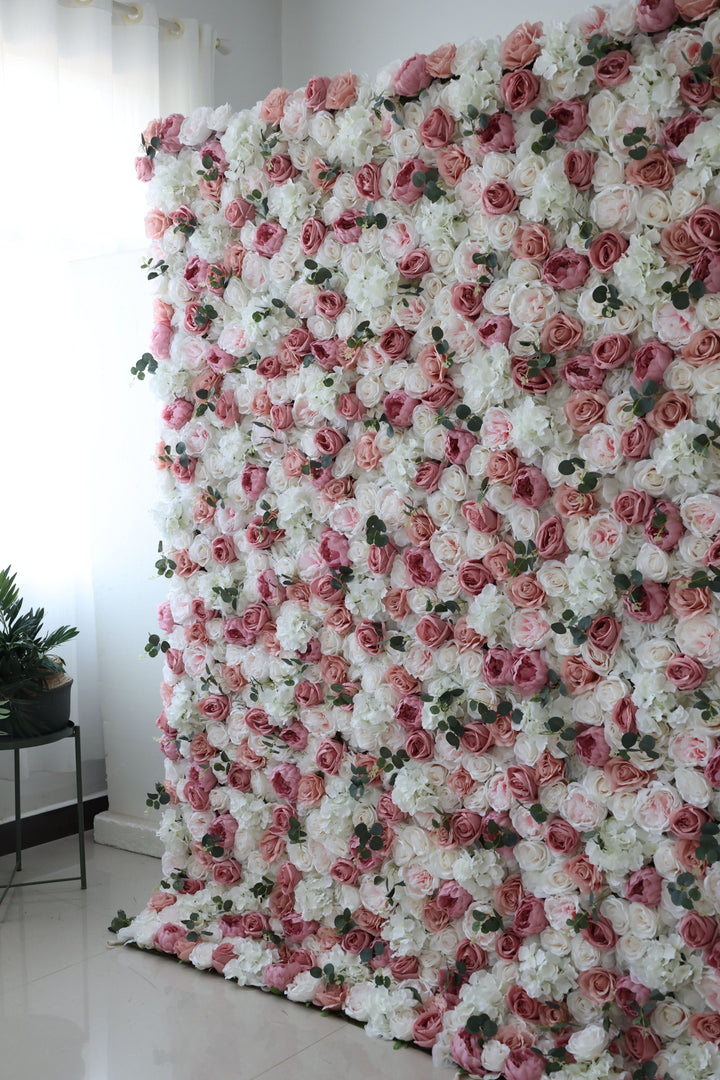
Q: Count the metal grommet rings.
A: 3